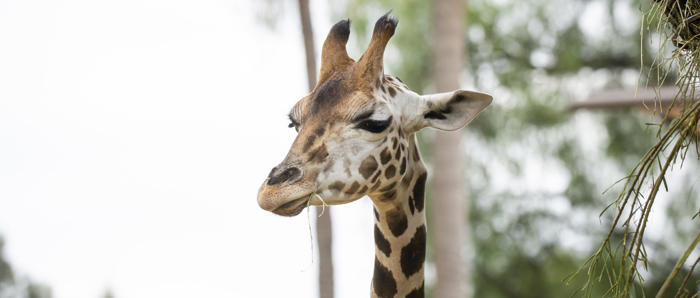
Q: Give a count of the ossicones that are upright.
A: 2